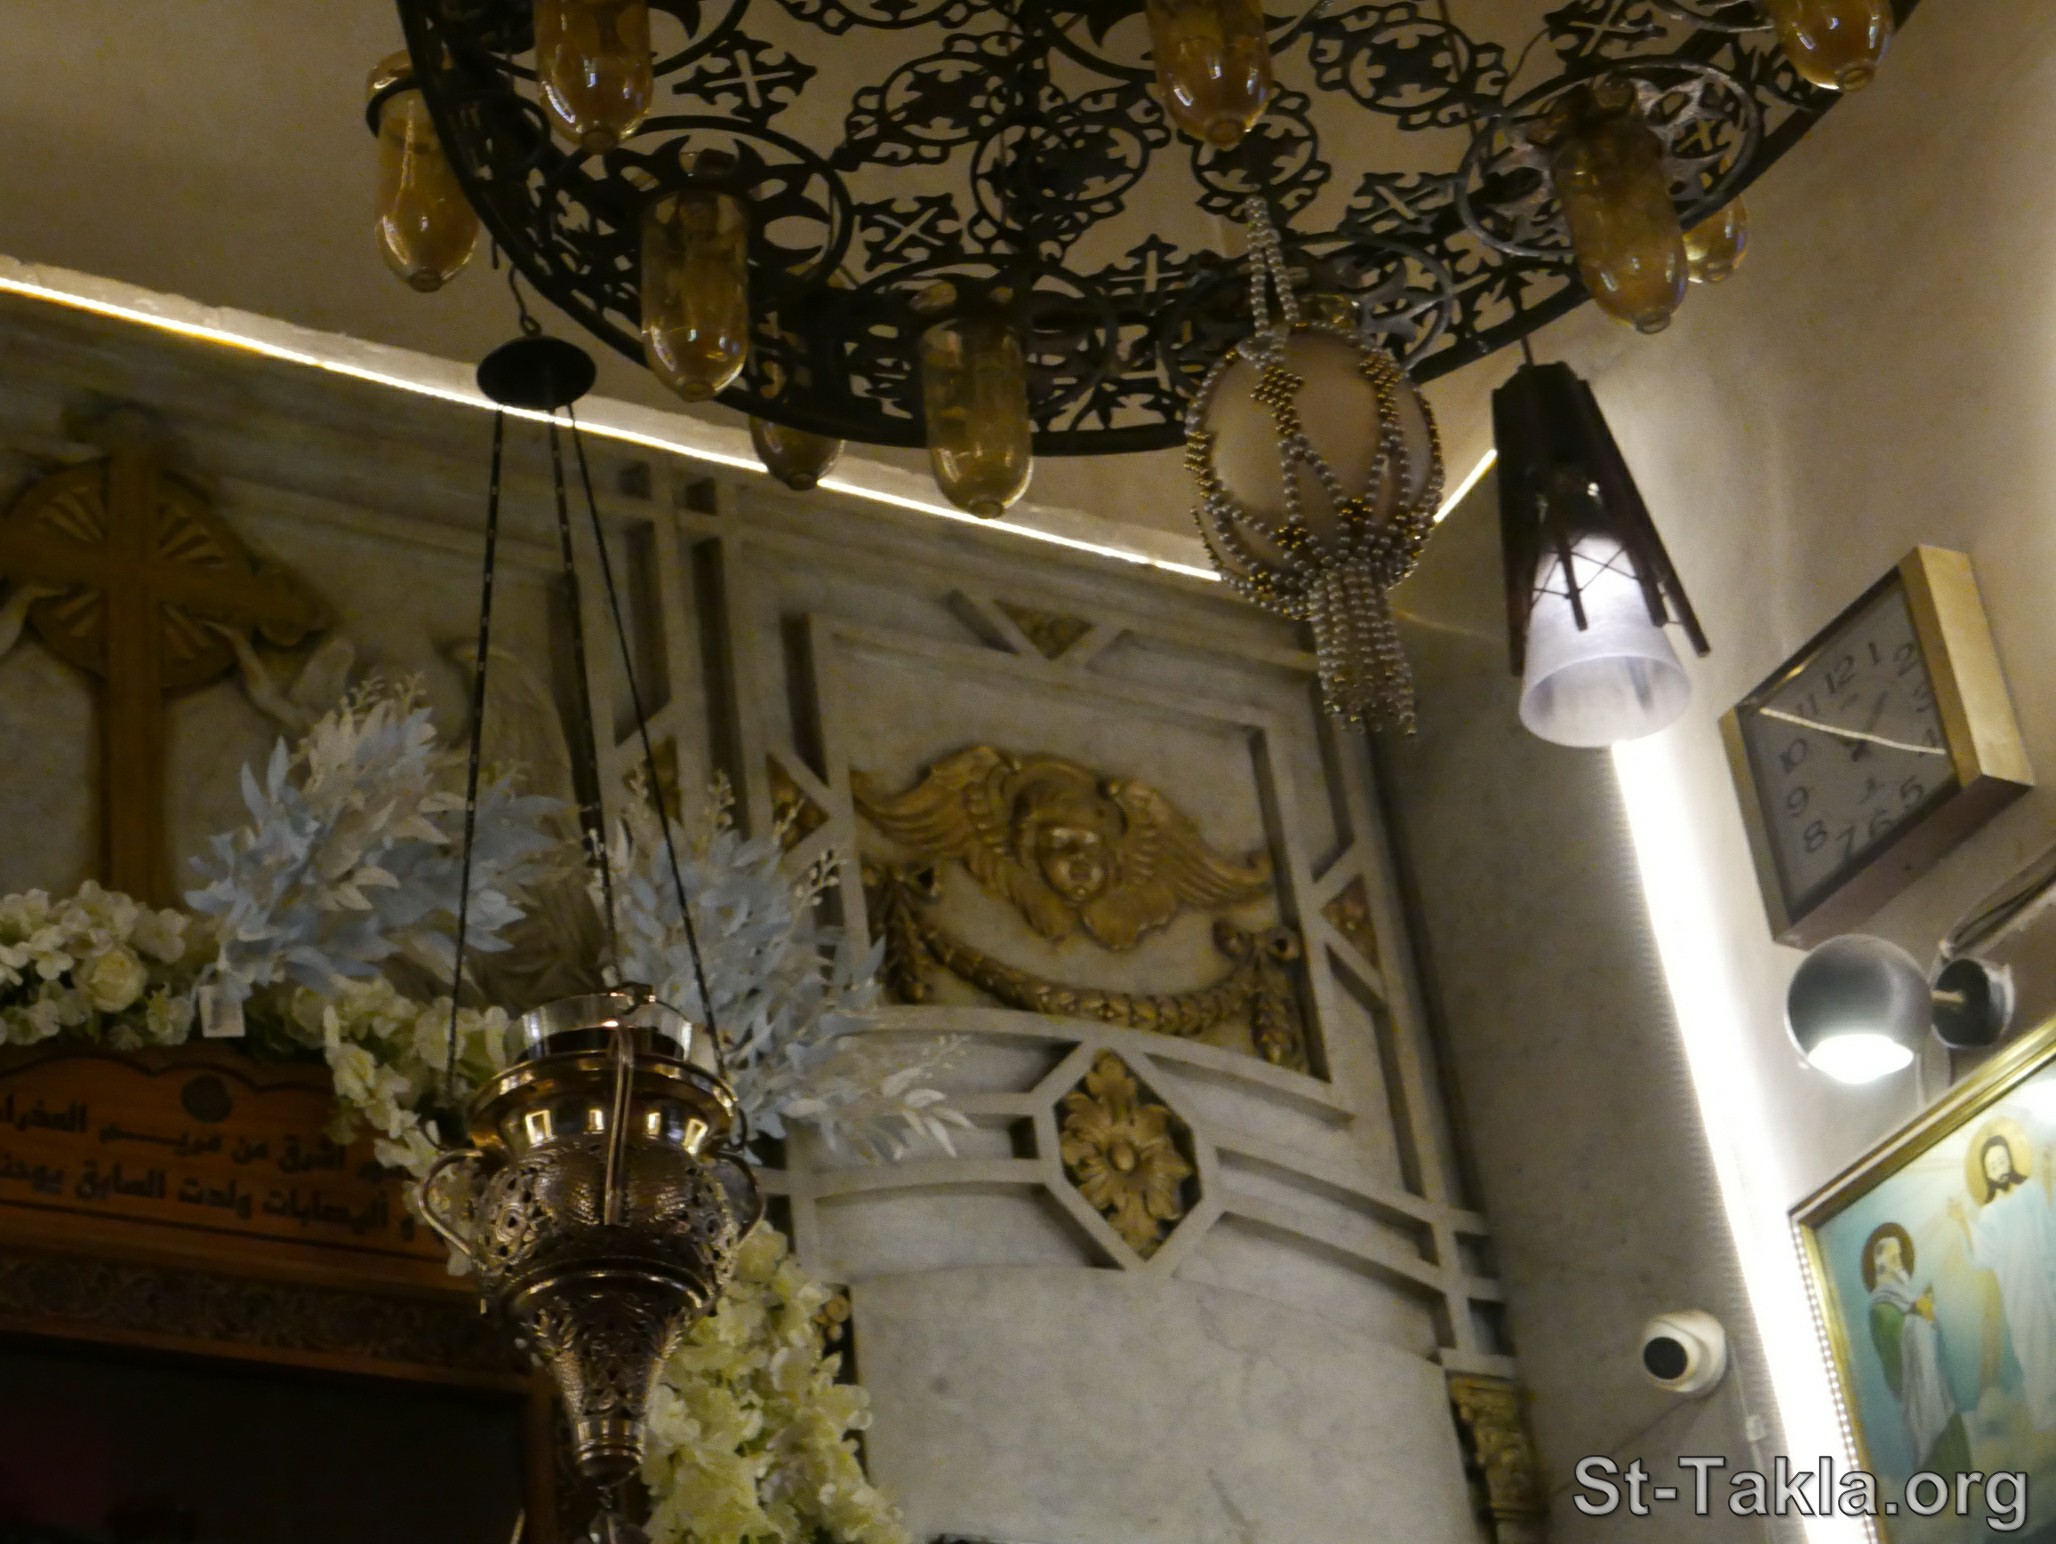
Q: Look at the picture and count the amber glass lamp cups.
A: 9